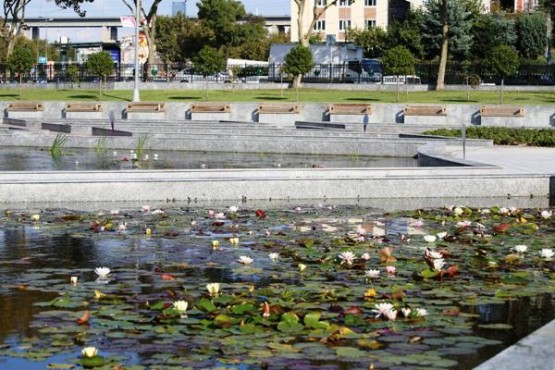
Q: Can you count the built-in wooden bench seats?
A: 8